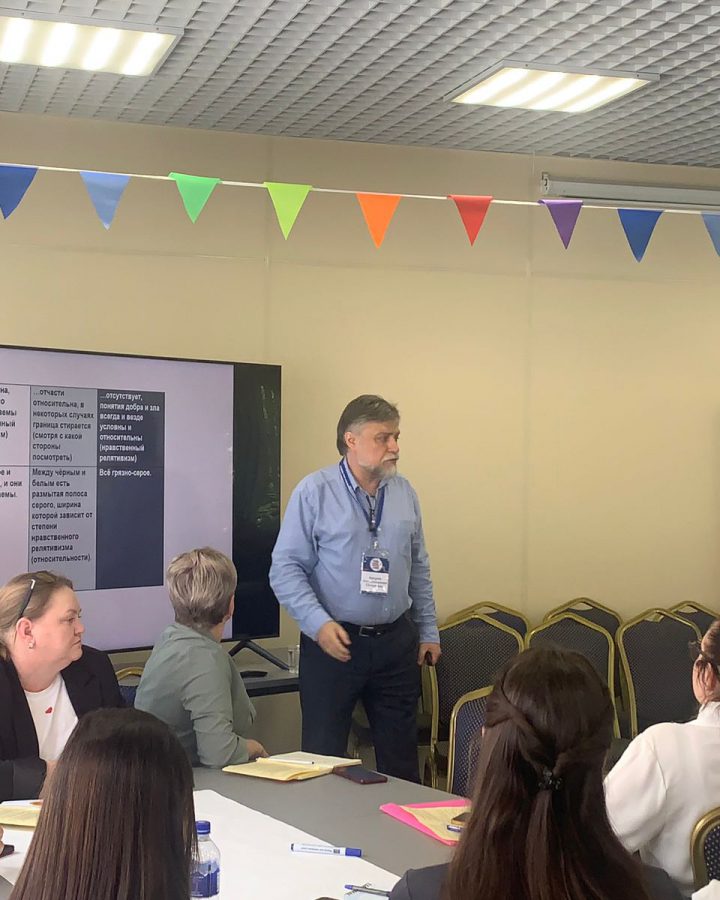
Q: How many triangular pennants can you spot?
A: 9